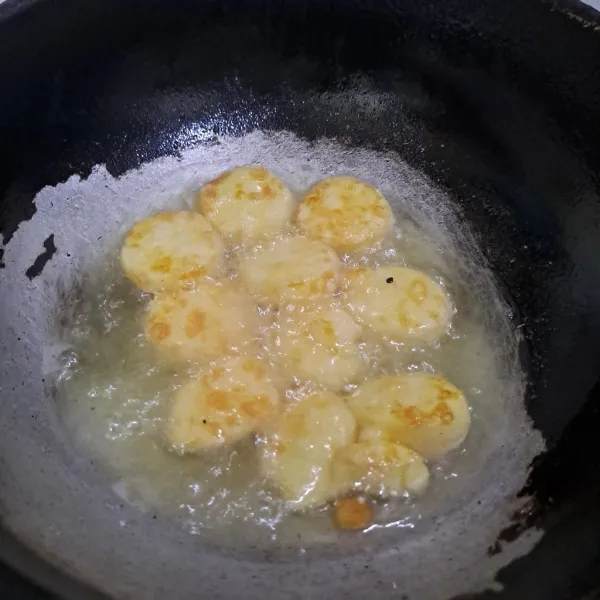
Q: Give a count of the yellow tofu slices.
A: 11